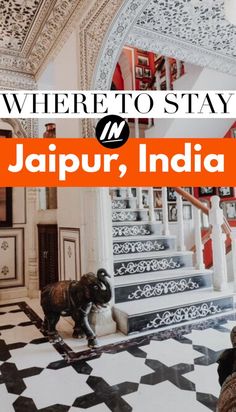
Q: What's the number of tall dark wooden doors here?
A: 1